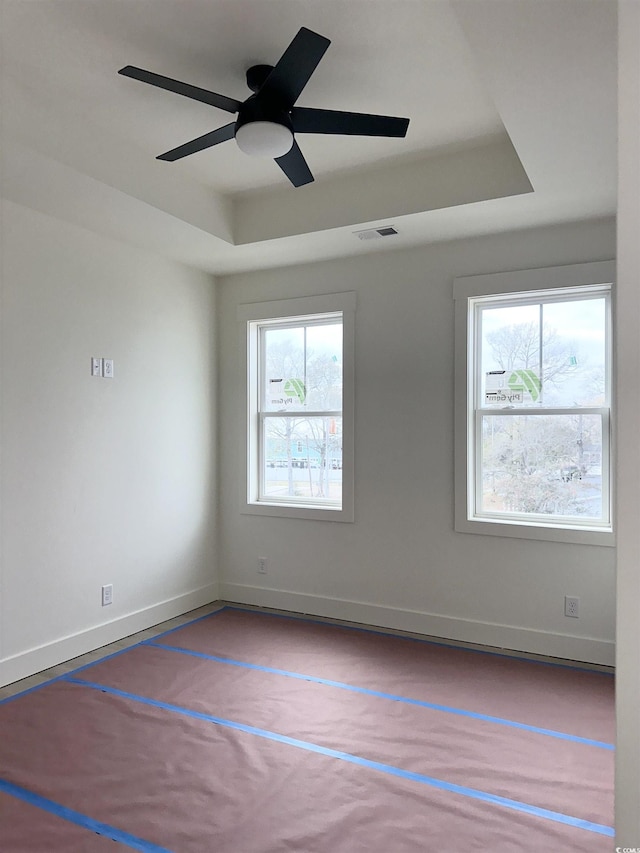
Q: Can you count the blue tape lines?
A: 5